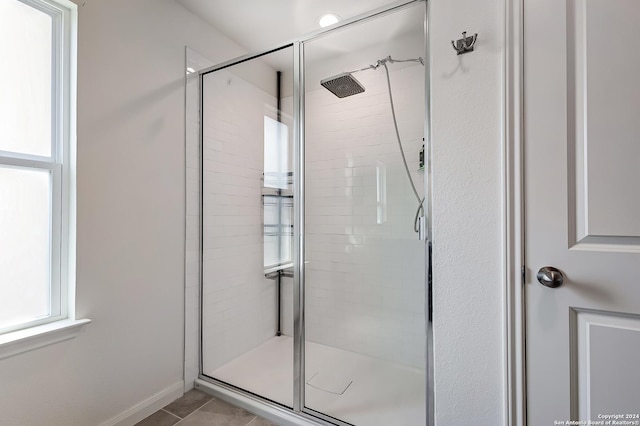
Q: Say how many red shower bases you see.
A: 0